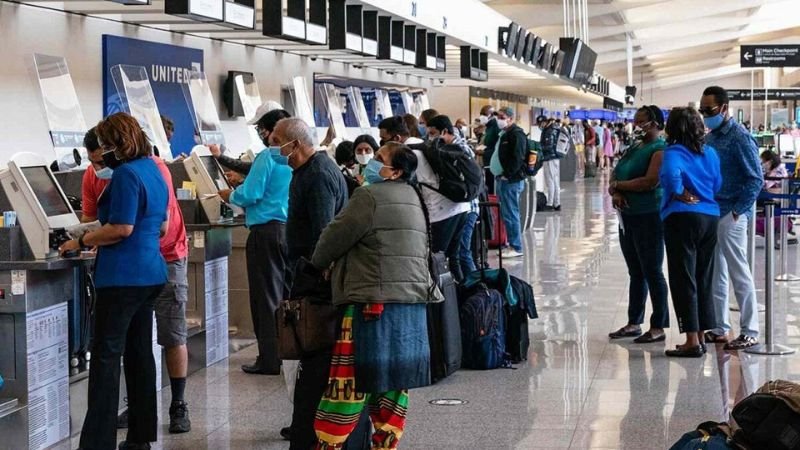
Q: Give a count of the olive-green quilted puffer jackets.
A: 1